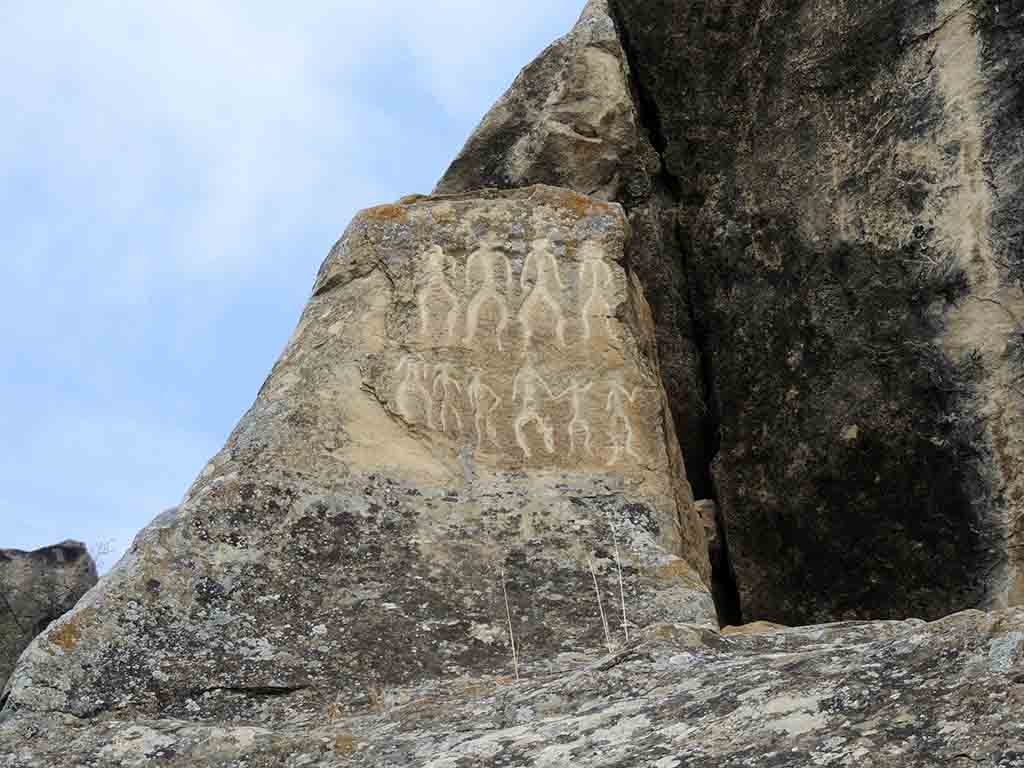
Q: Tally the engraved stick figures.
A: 10